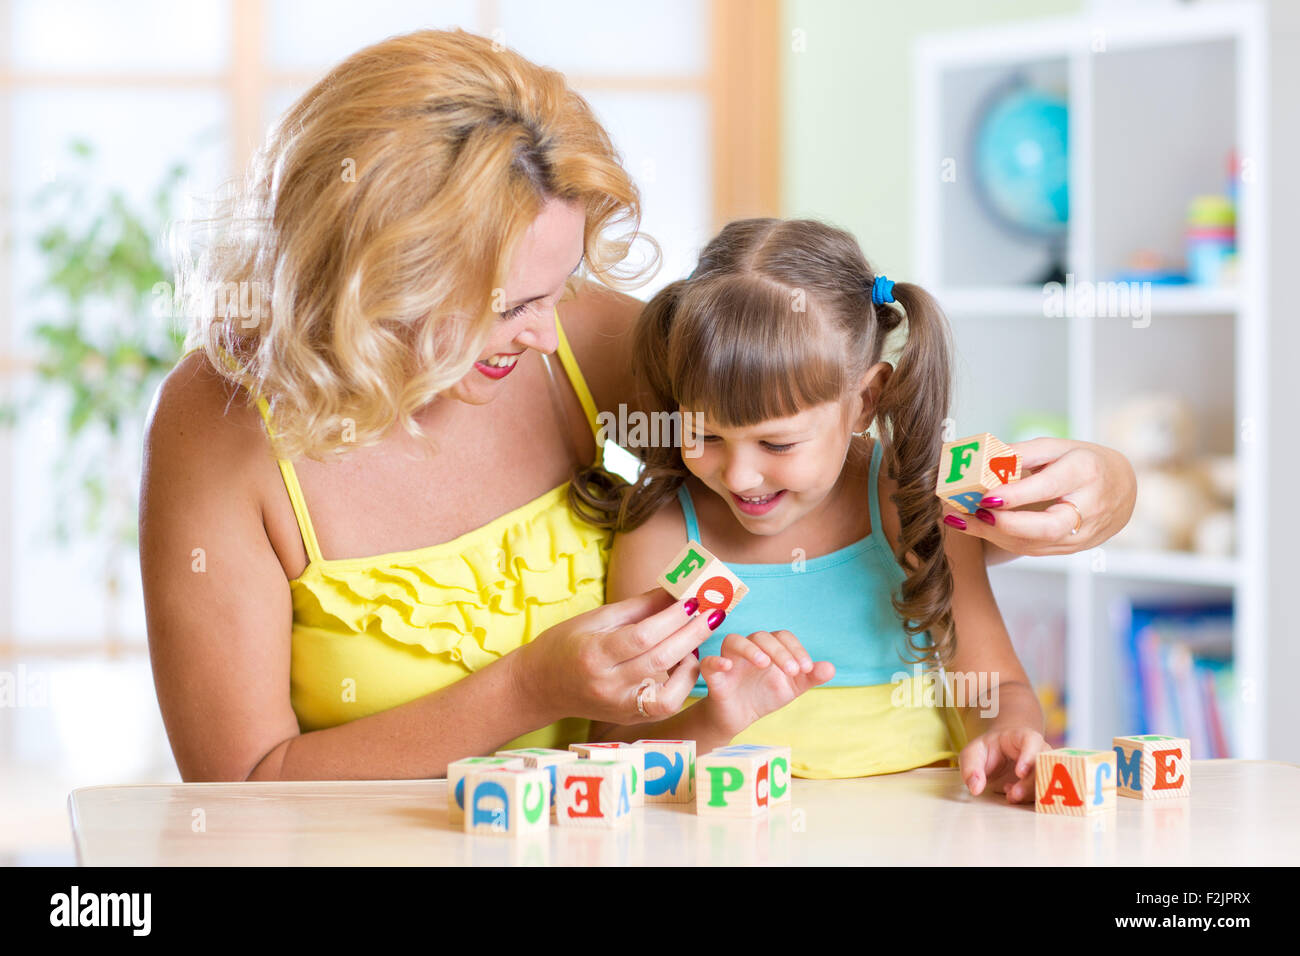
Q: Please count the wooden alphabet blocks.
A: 12